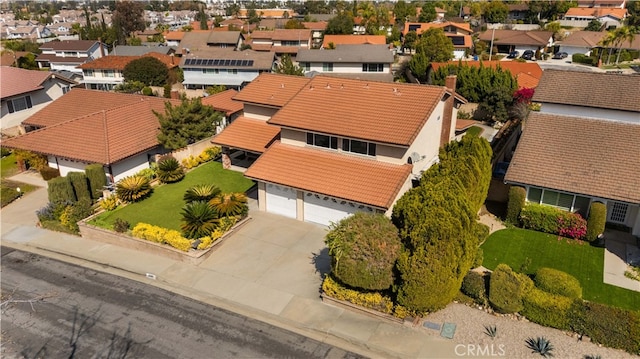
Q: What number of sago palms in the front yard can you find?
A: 5